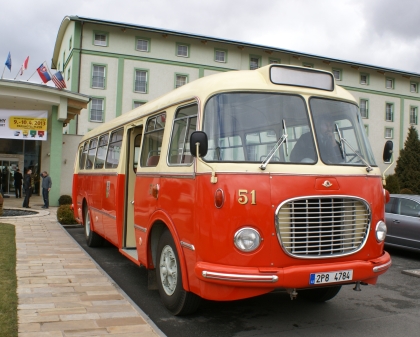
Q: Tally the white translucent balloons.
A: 0